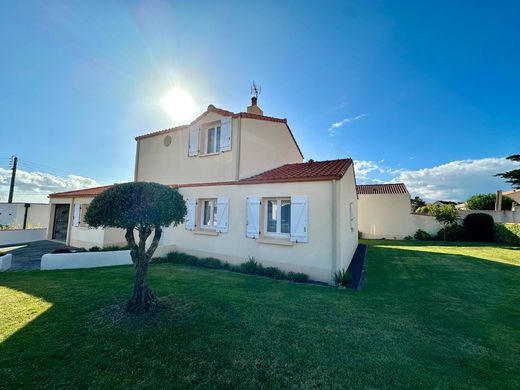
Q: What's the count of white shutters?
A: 7